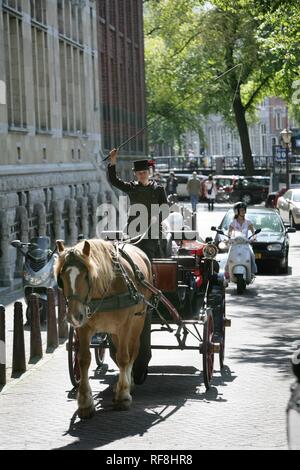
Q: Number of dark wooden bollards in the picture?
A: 5